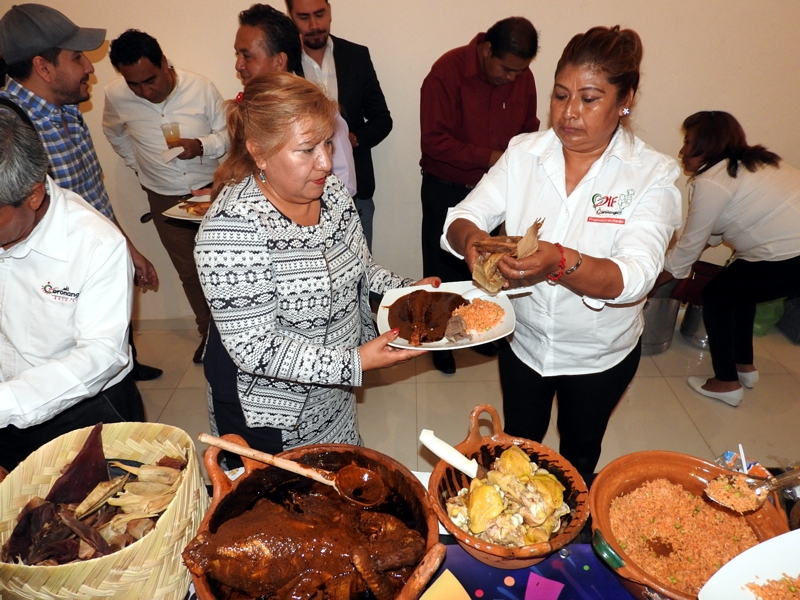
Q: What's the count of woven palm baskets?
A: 1